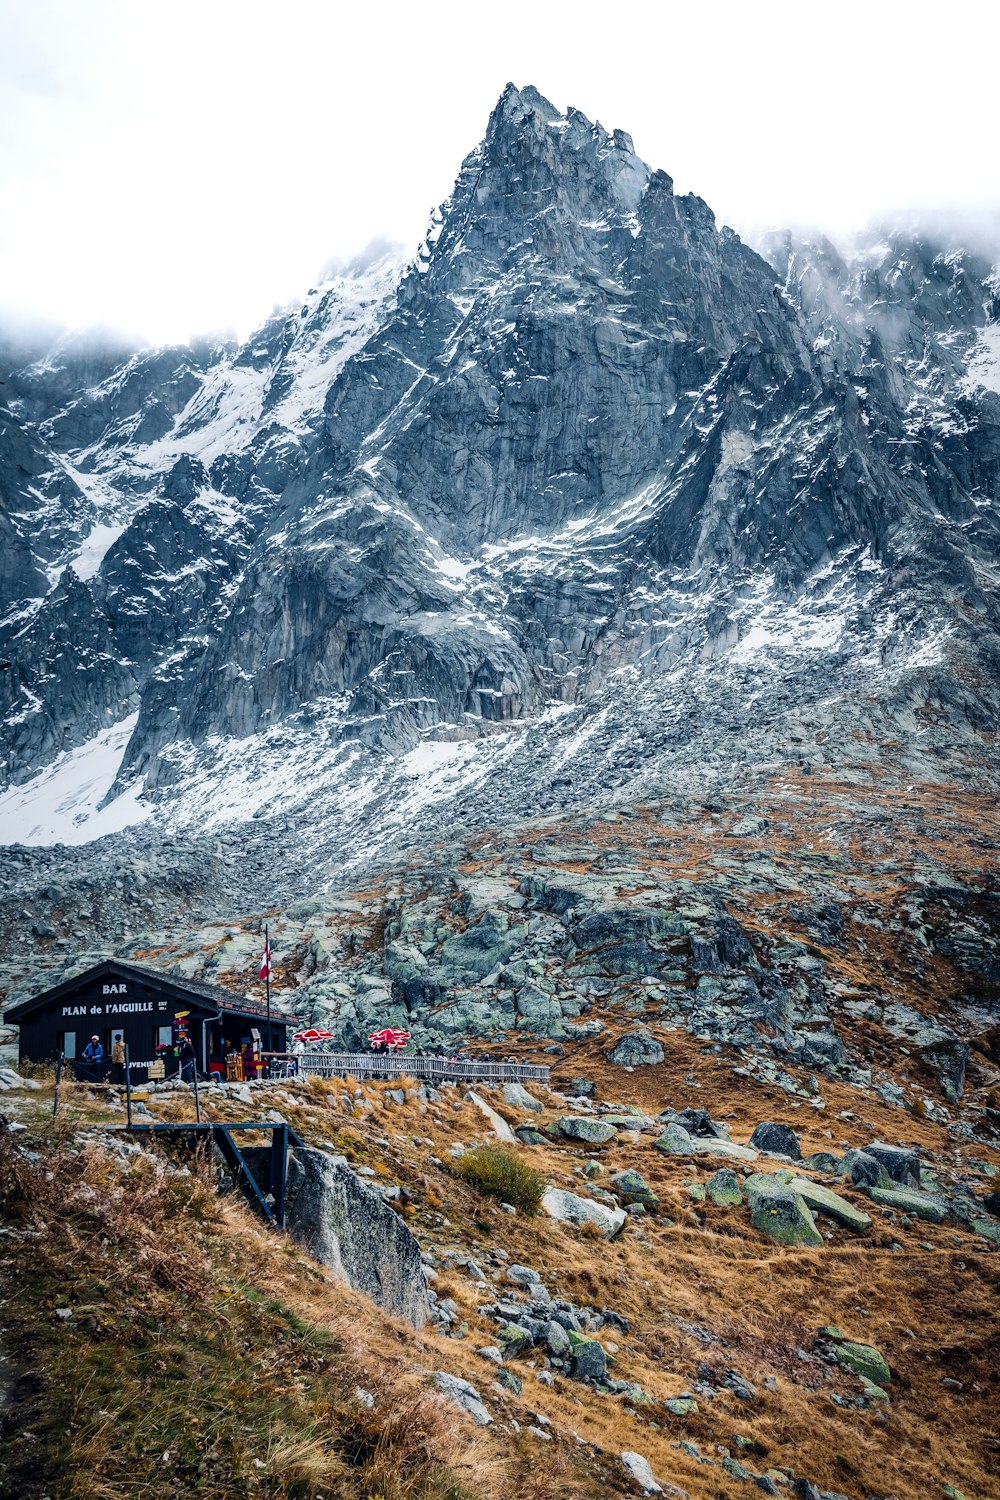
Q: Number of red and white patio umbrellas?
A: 3